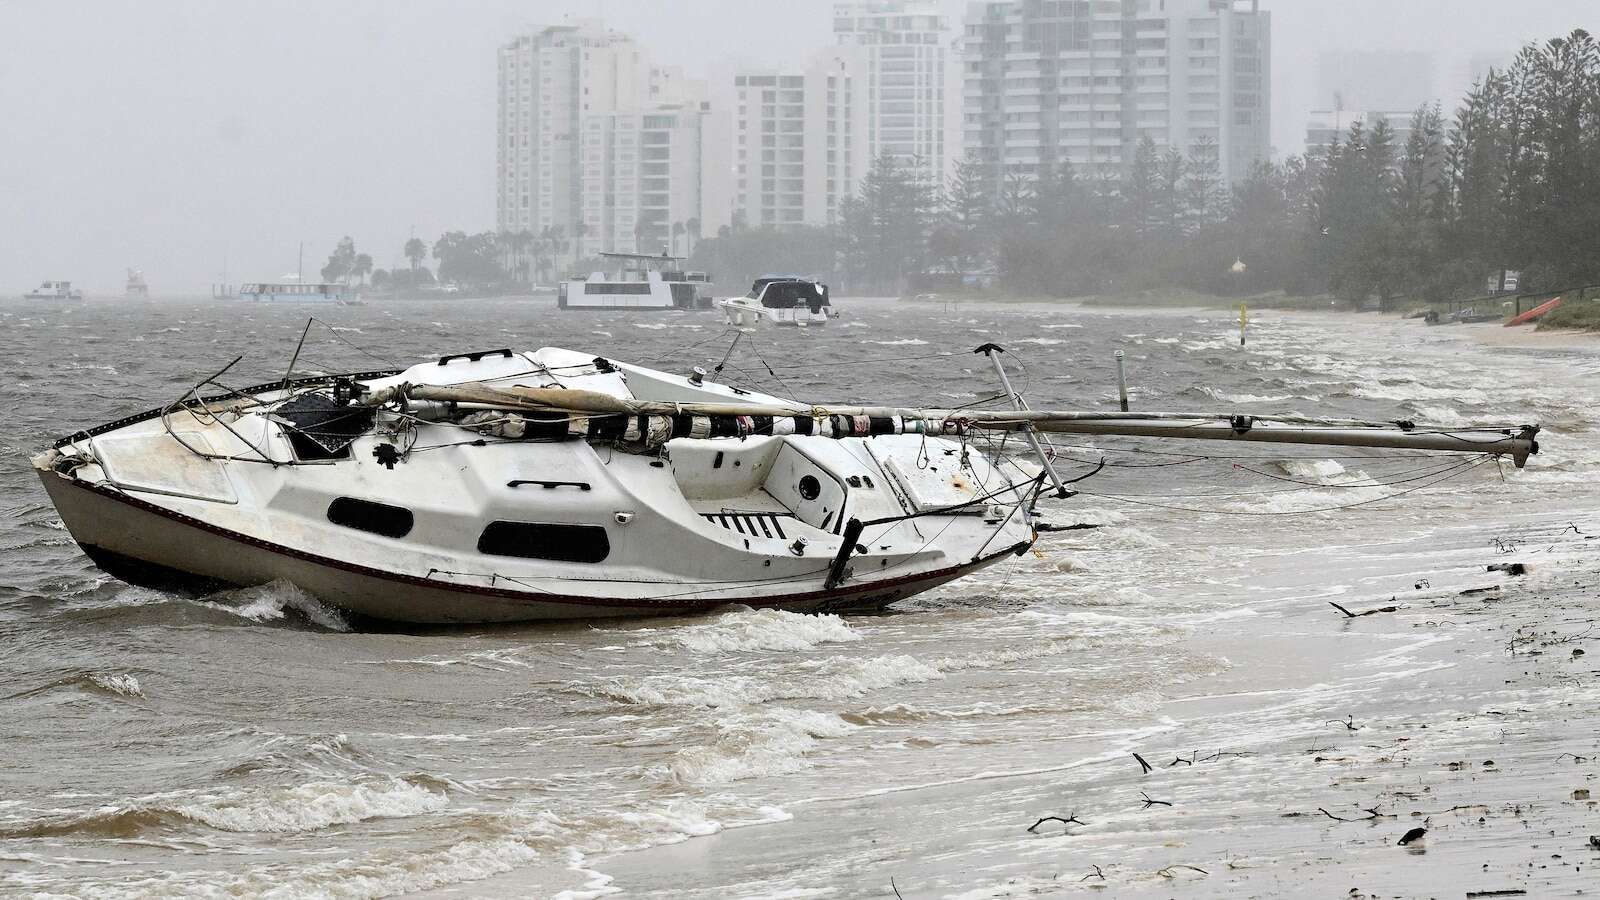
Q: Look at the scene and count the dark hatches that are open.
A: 1